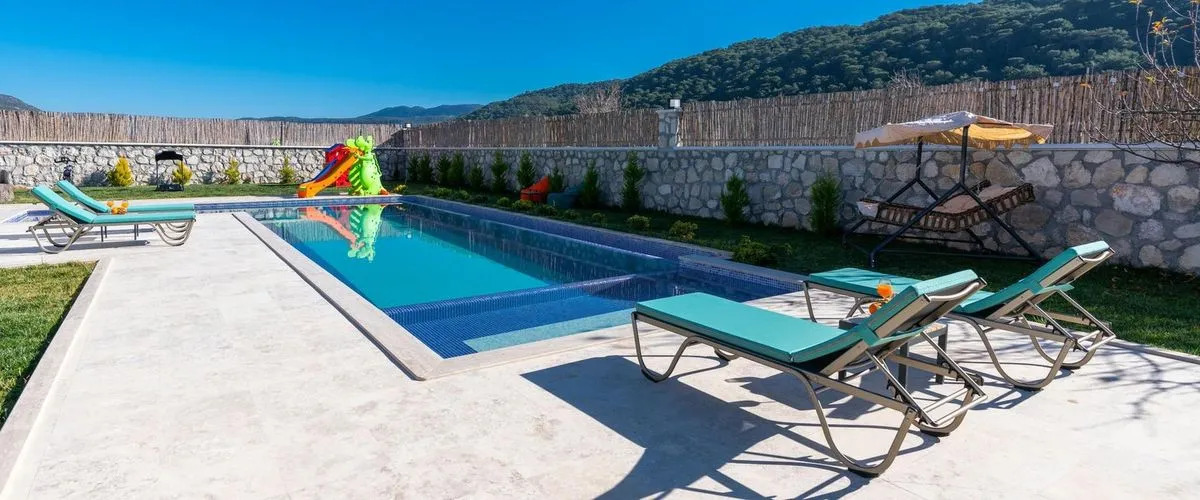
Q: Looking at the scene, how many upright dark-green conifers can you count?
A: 12